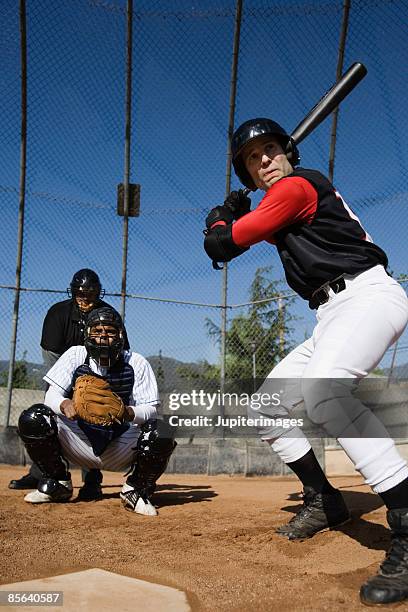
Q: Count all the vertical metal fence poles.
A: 4